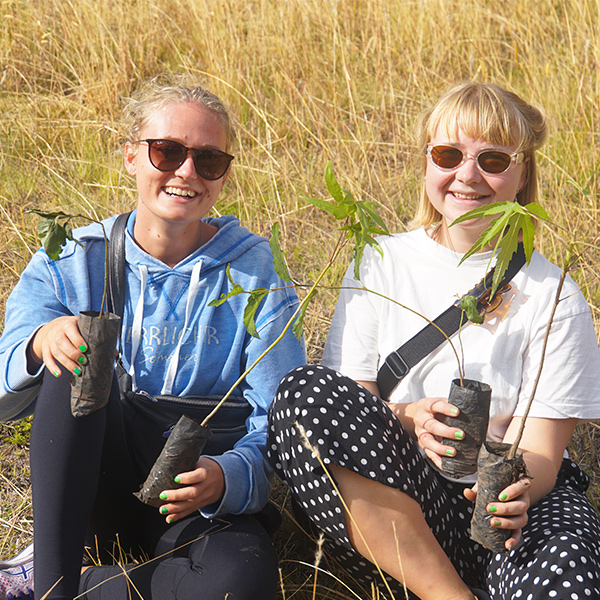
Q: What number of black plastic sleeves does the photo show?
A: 4